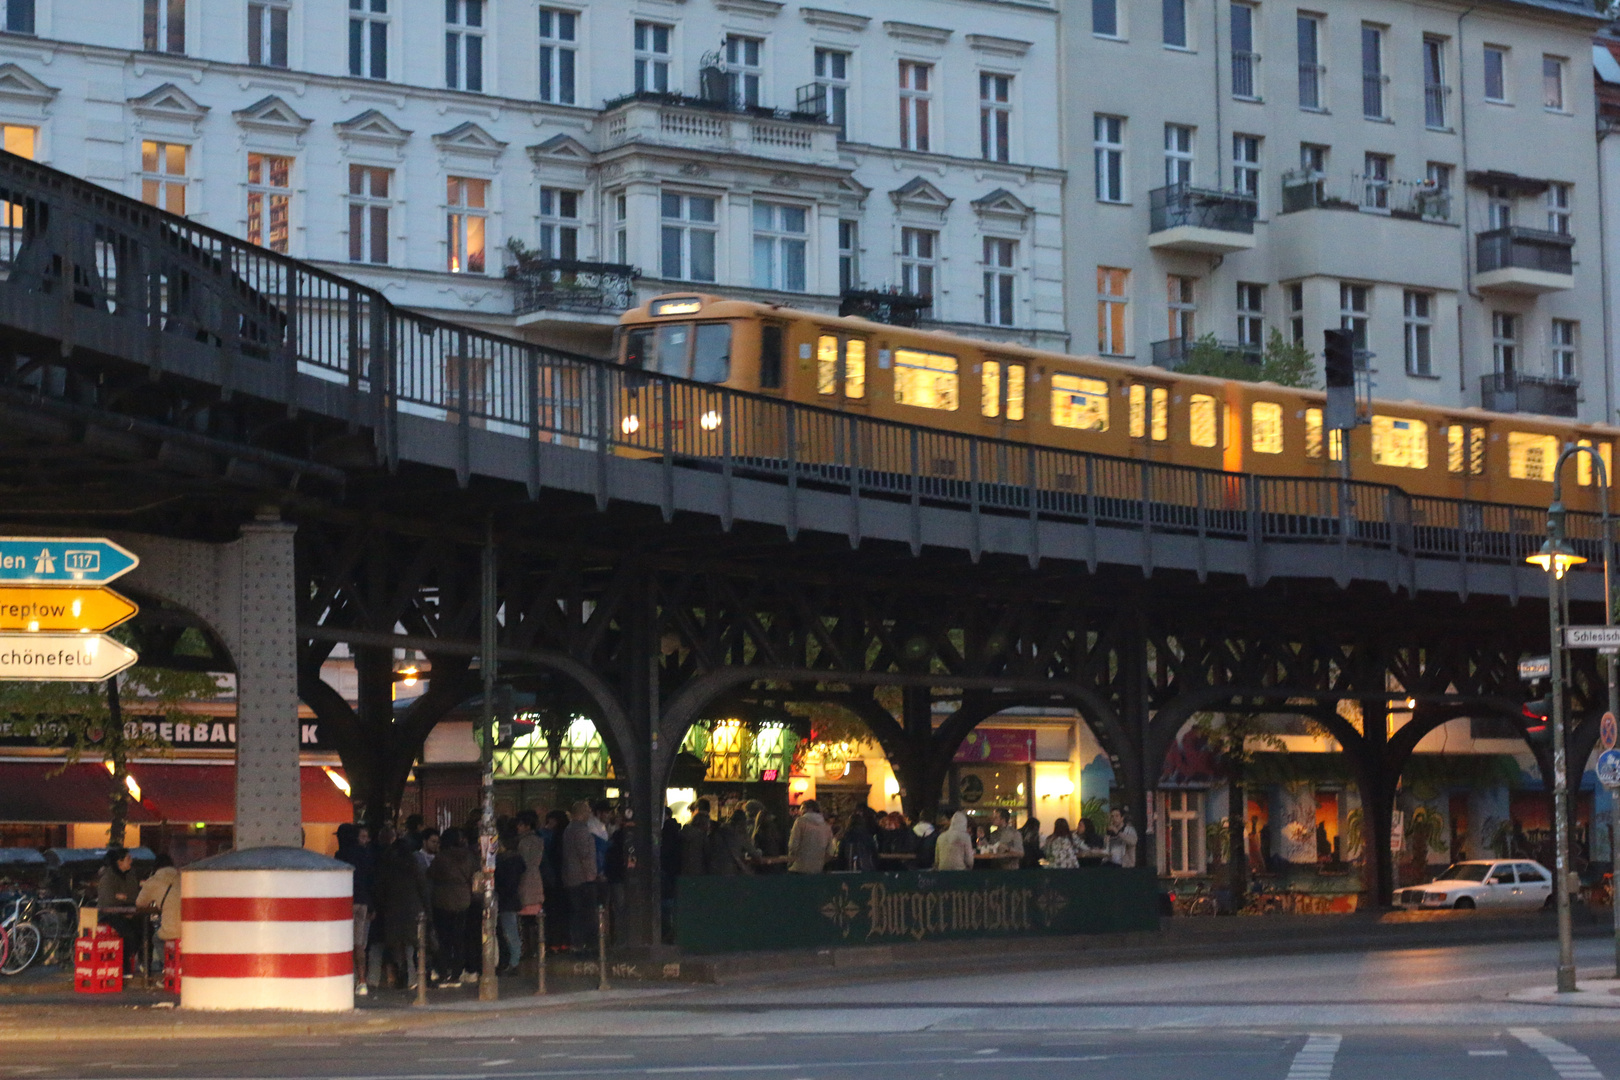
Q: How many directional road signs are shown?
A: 3